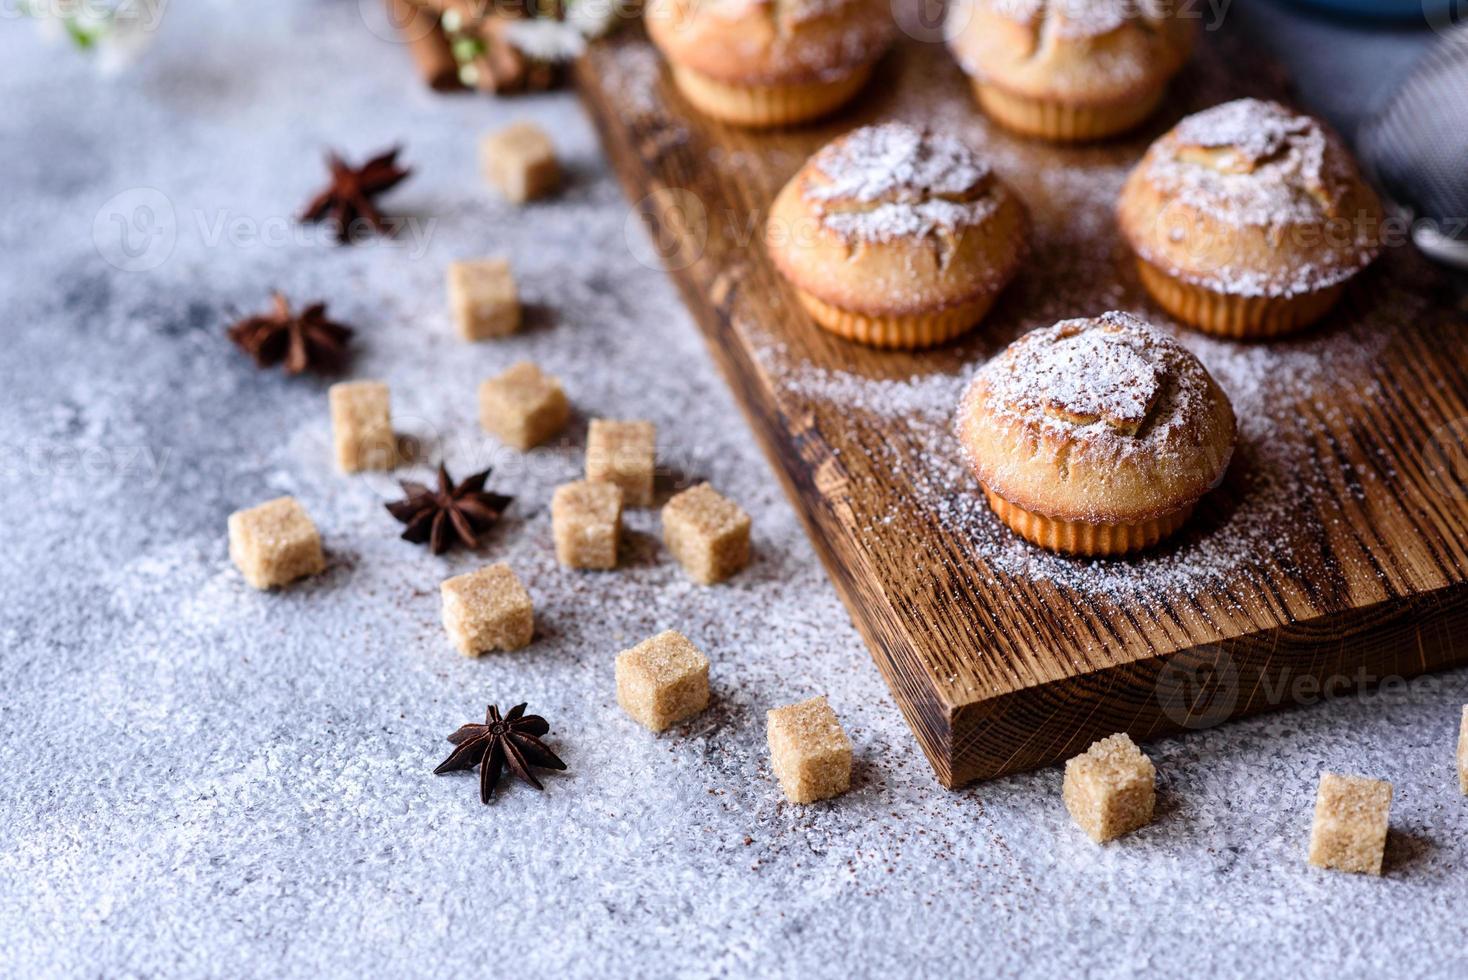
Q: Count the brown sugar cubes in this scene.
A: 14